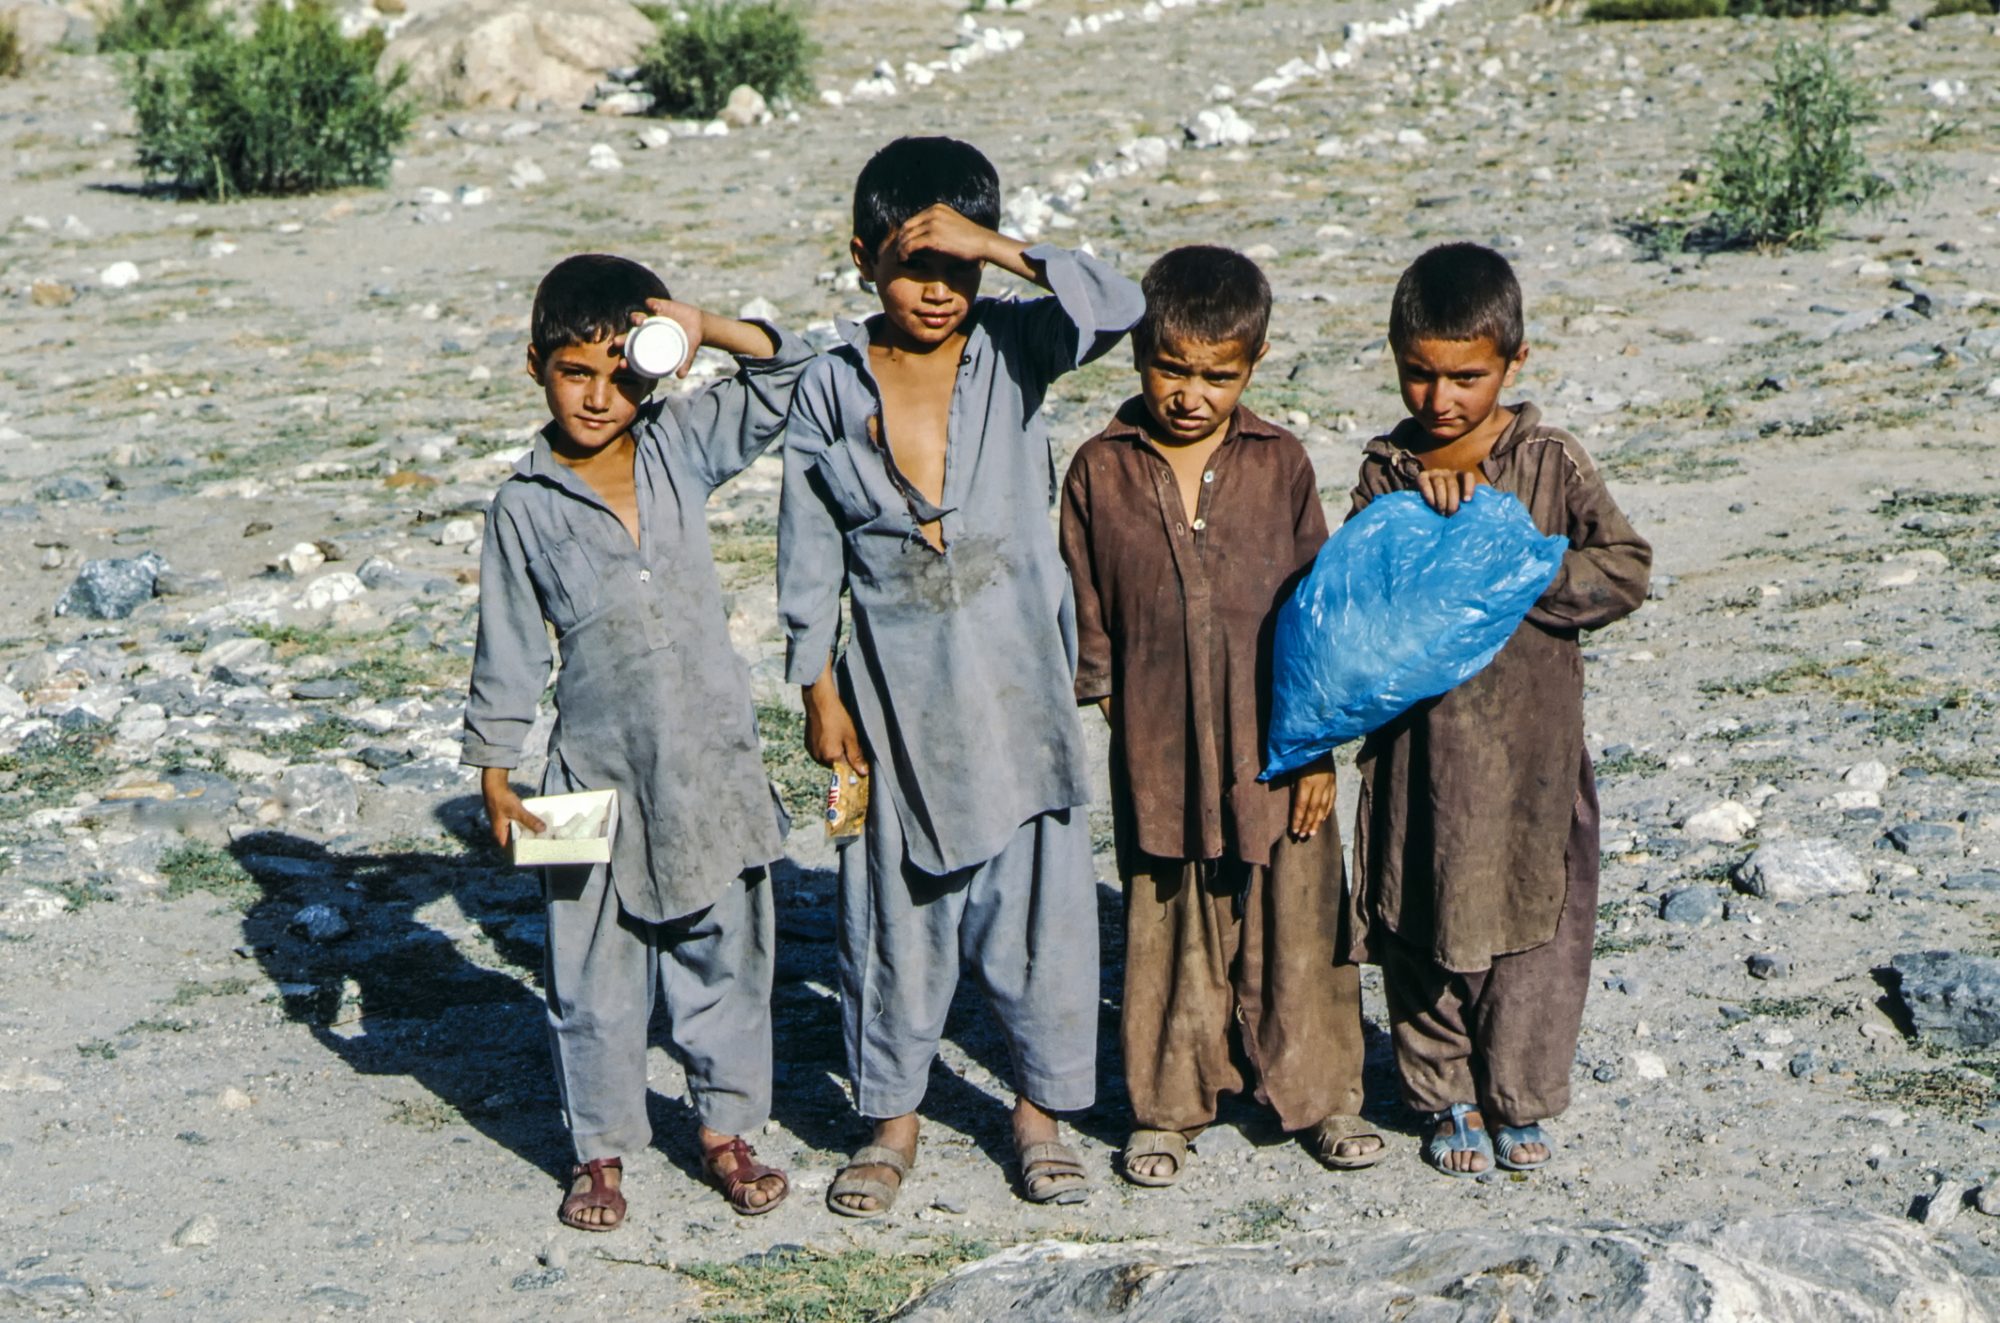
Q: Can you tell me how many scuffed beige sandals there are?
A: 4